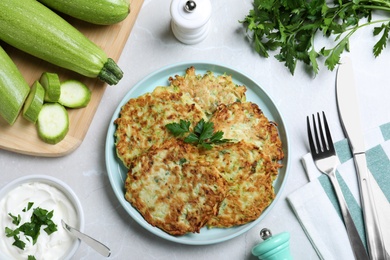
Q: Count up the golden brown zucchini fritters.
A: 5